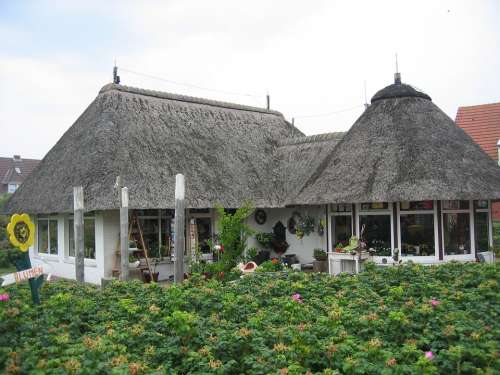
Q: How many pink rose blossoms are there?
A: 4